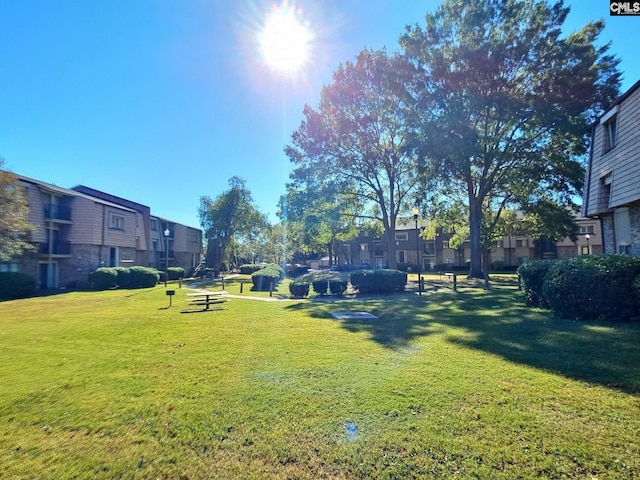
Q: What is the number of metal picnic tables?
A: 1